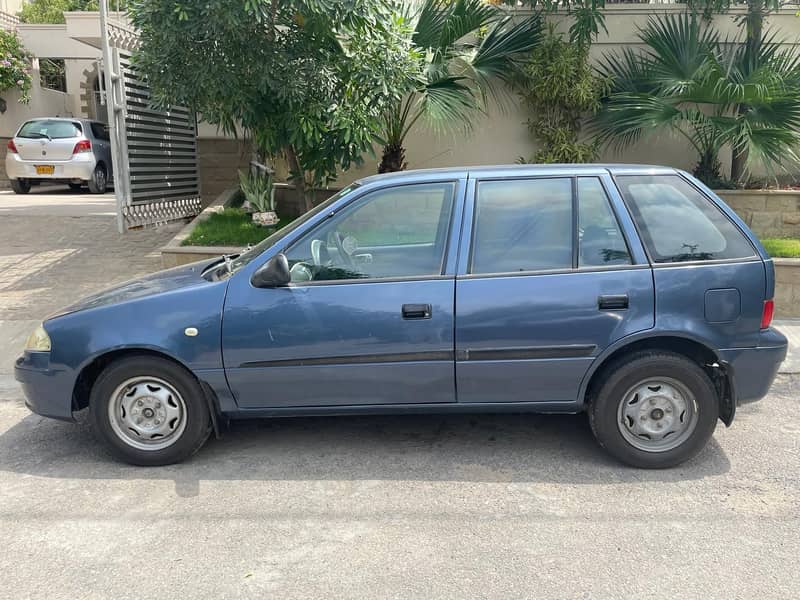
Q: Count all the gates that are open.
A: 1